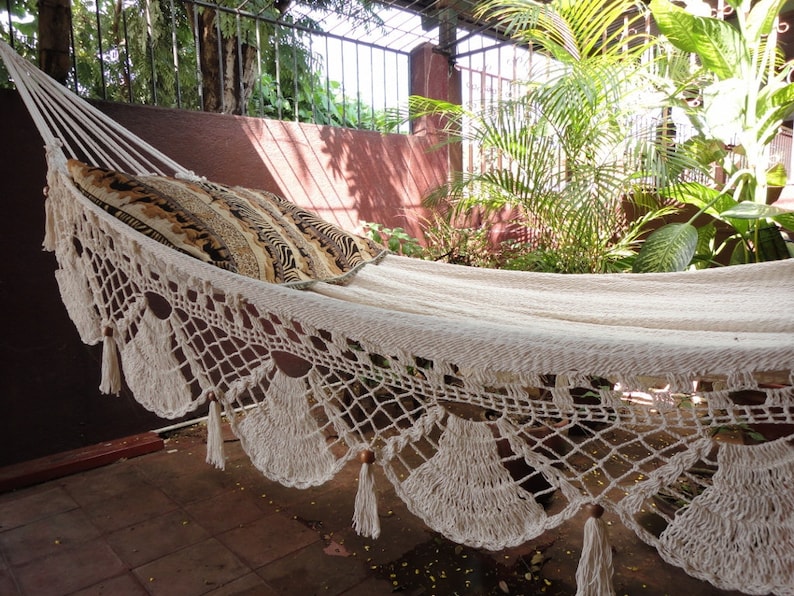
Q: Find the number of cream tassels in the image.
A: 5